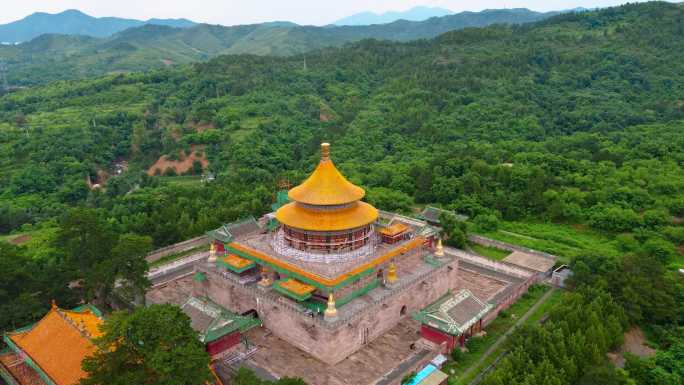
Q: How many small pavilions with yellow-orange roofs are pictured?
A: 3